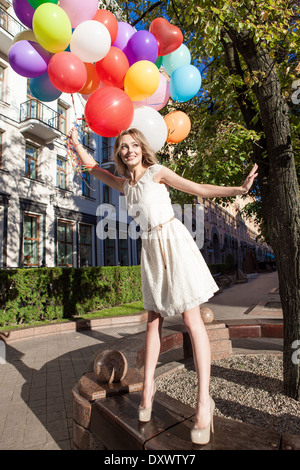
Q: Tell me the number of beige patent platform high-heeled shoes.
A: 2